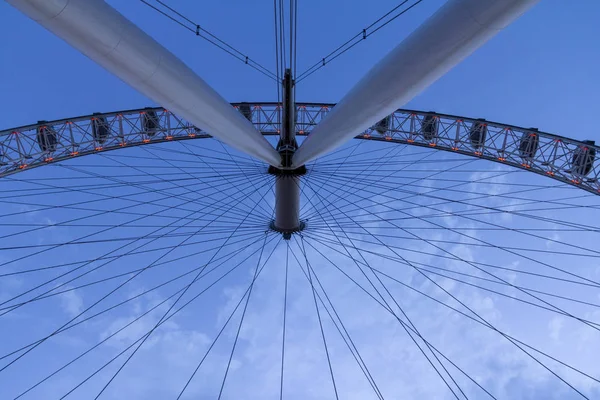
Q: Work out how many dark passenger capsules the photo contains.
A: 9